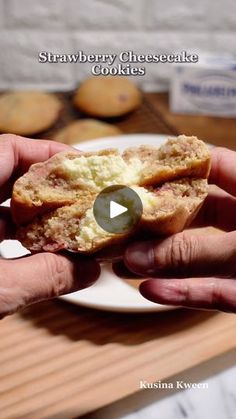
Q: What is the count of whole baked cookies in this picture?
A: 3